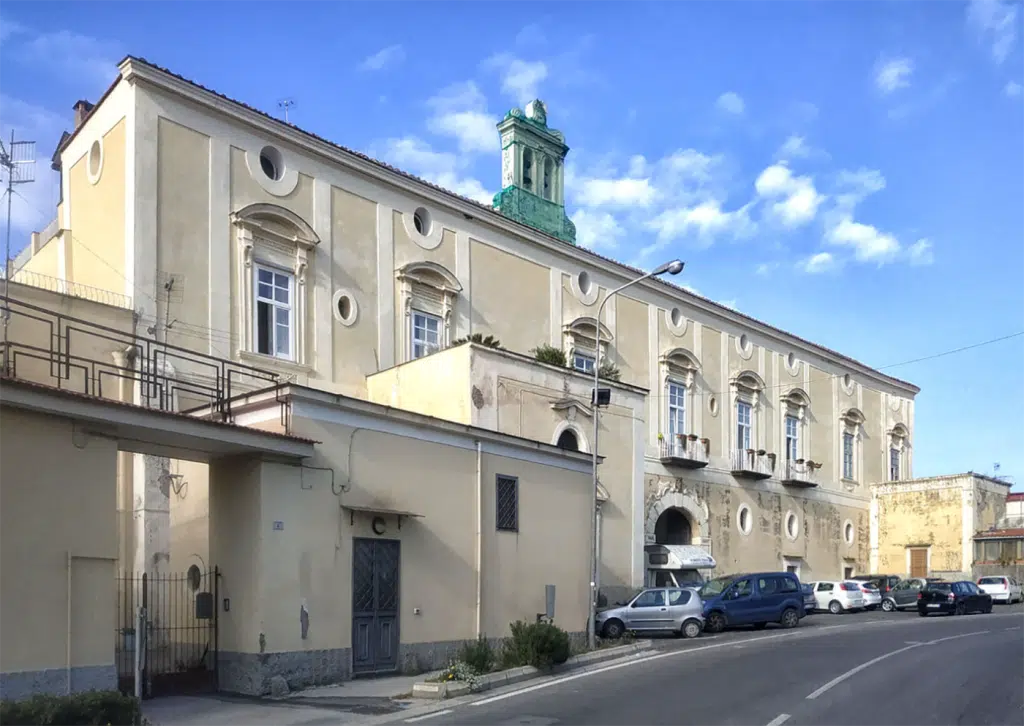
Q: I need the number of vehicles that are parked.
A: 11